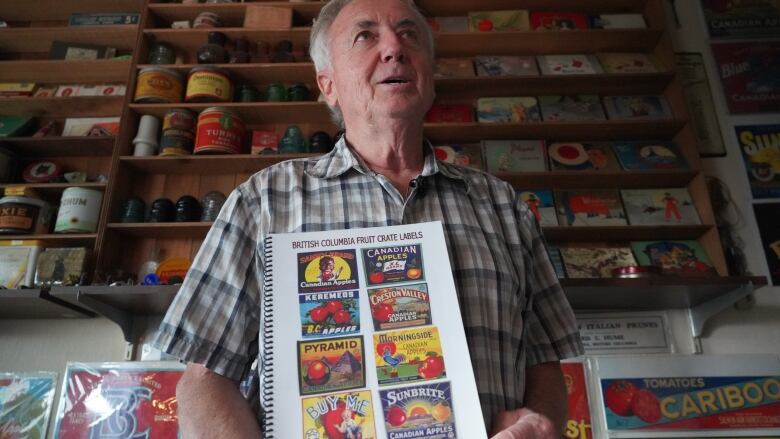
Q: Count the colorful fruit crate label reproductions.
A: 8